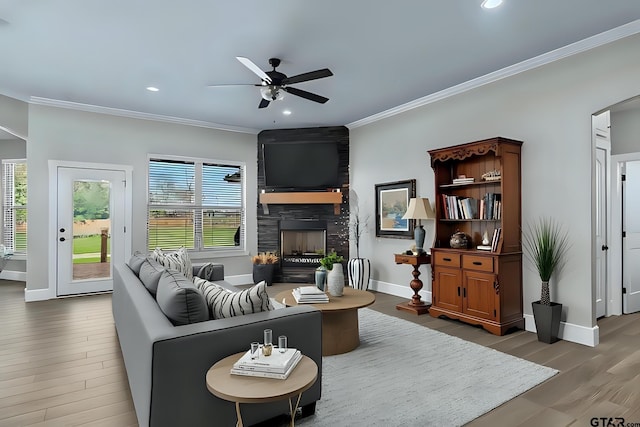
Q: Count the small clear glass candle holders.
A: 3